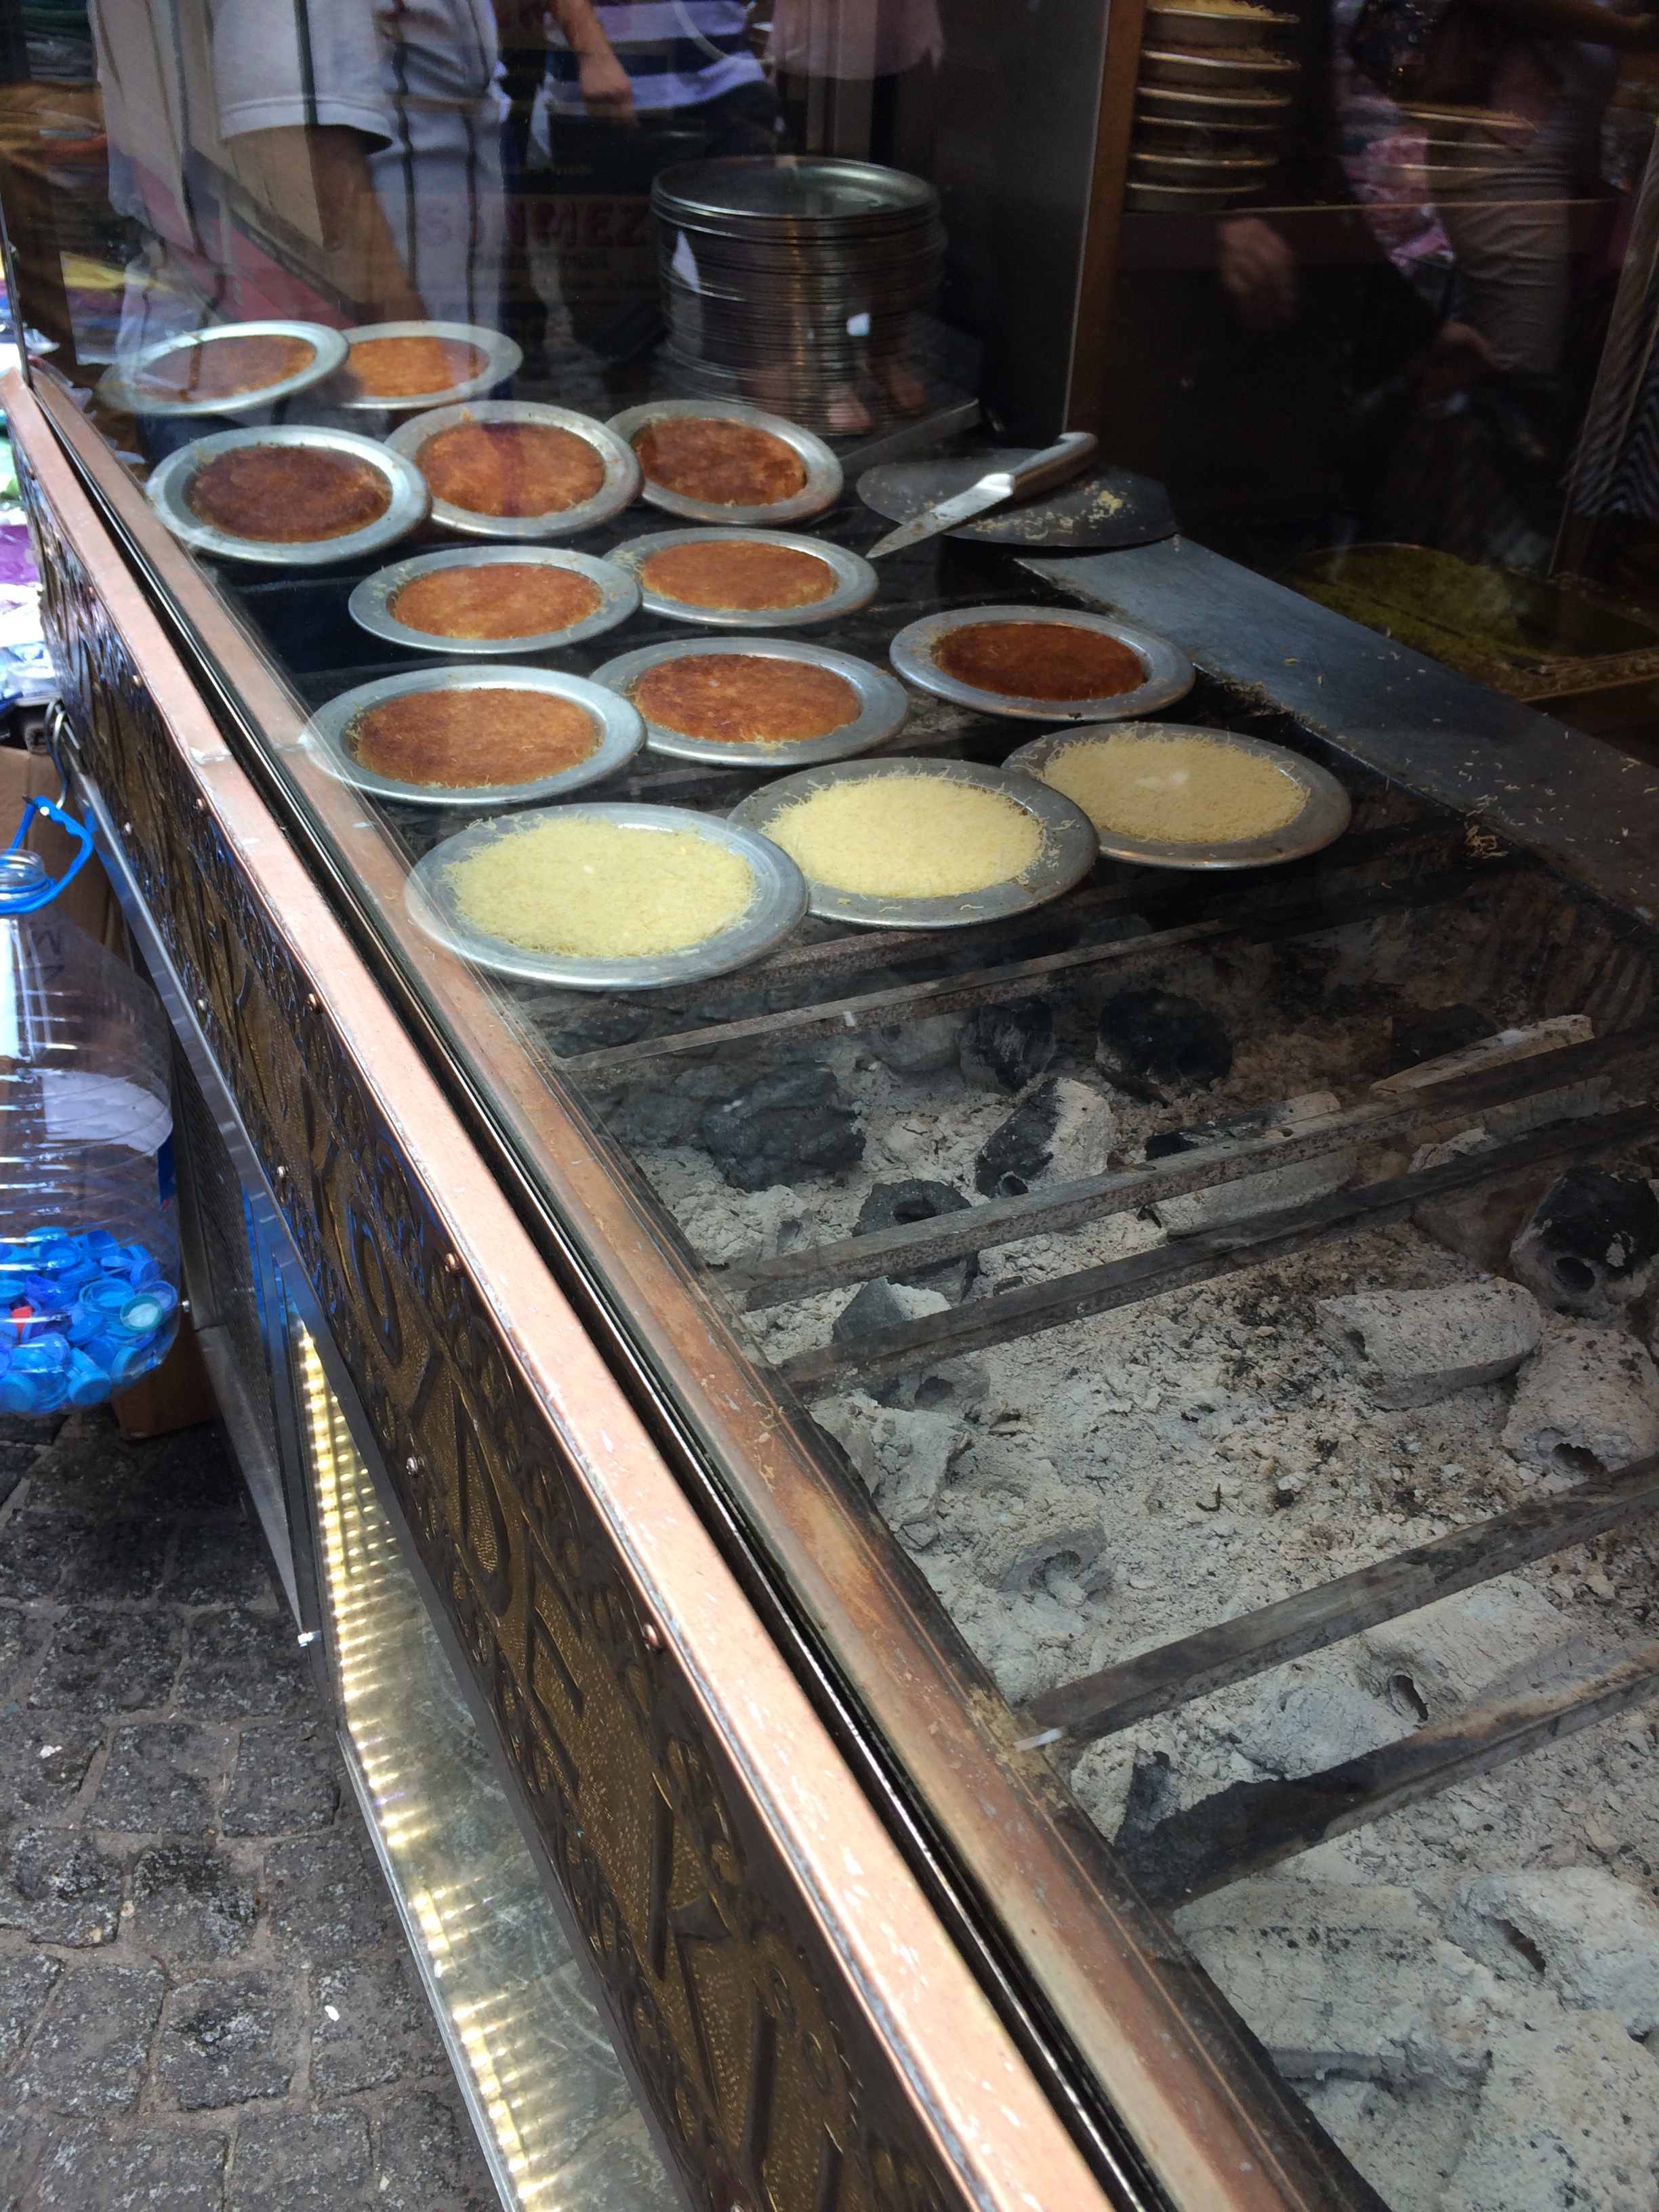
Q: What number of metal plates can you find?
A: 13